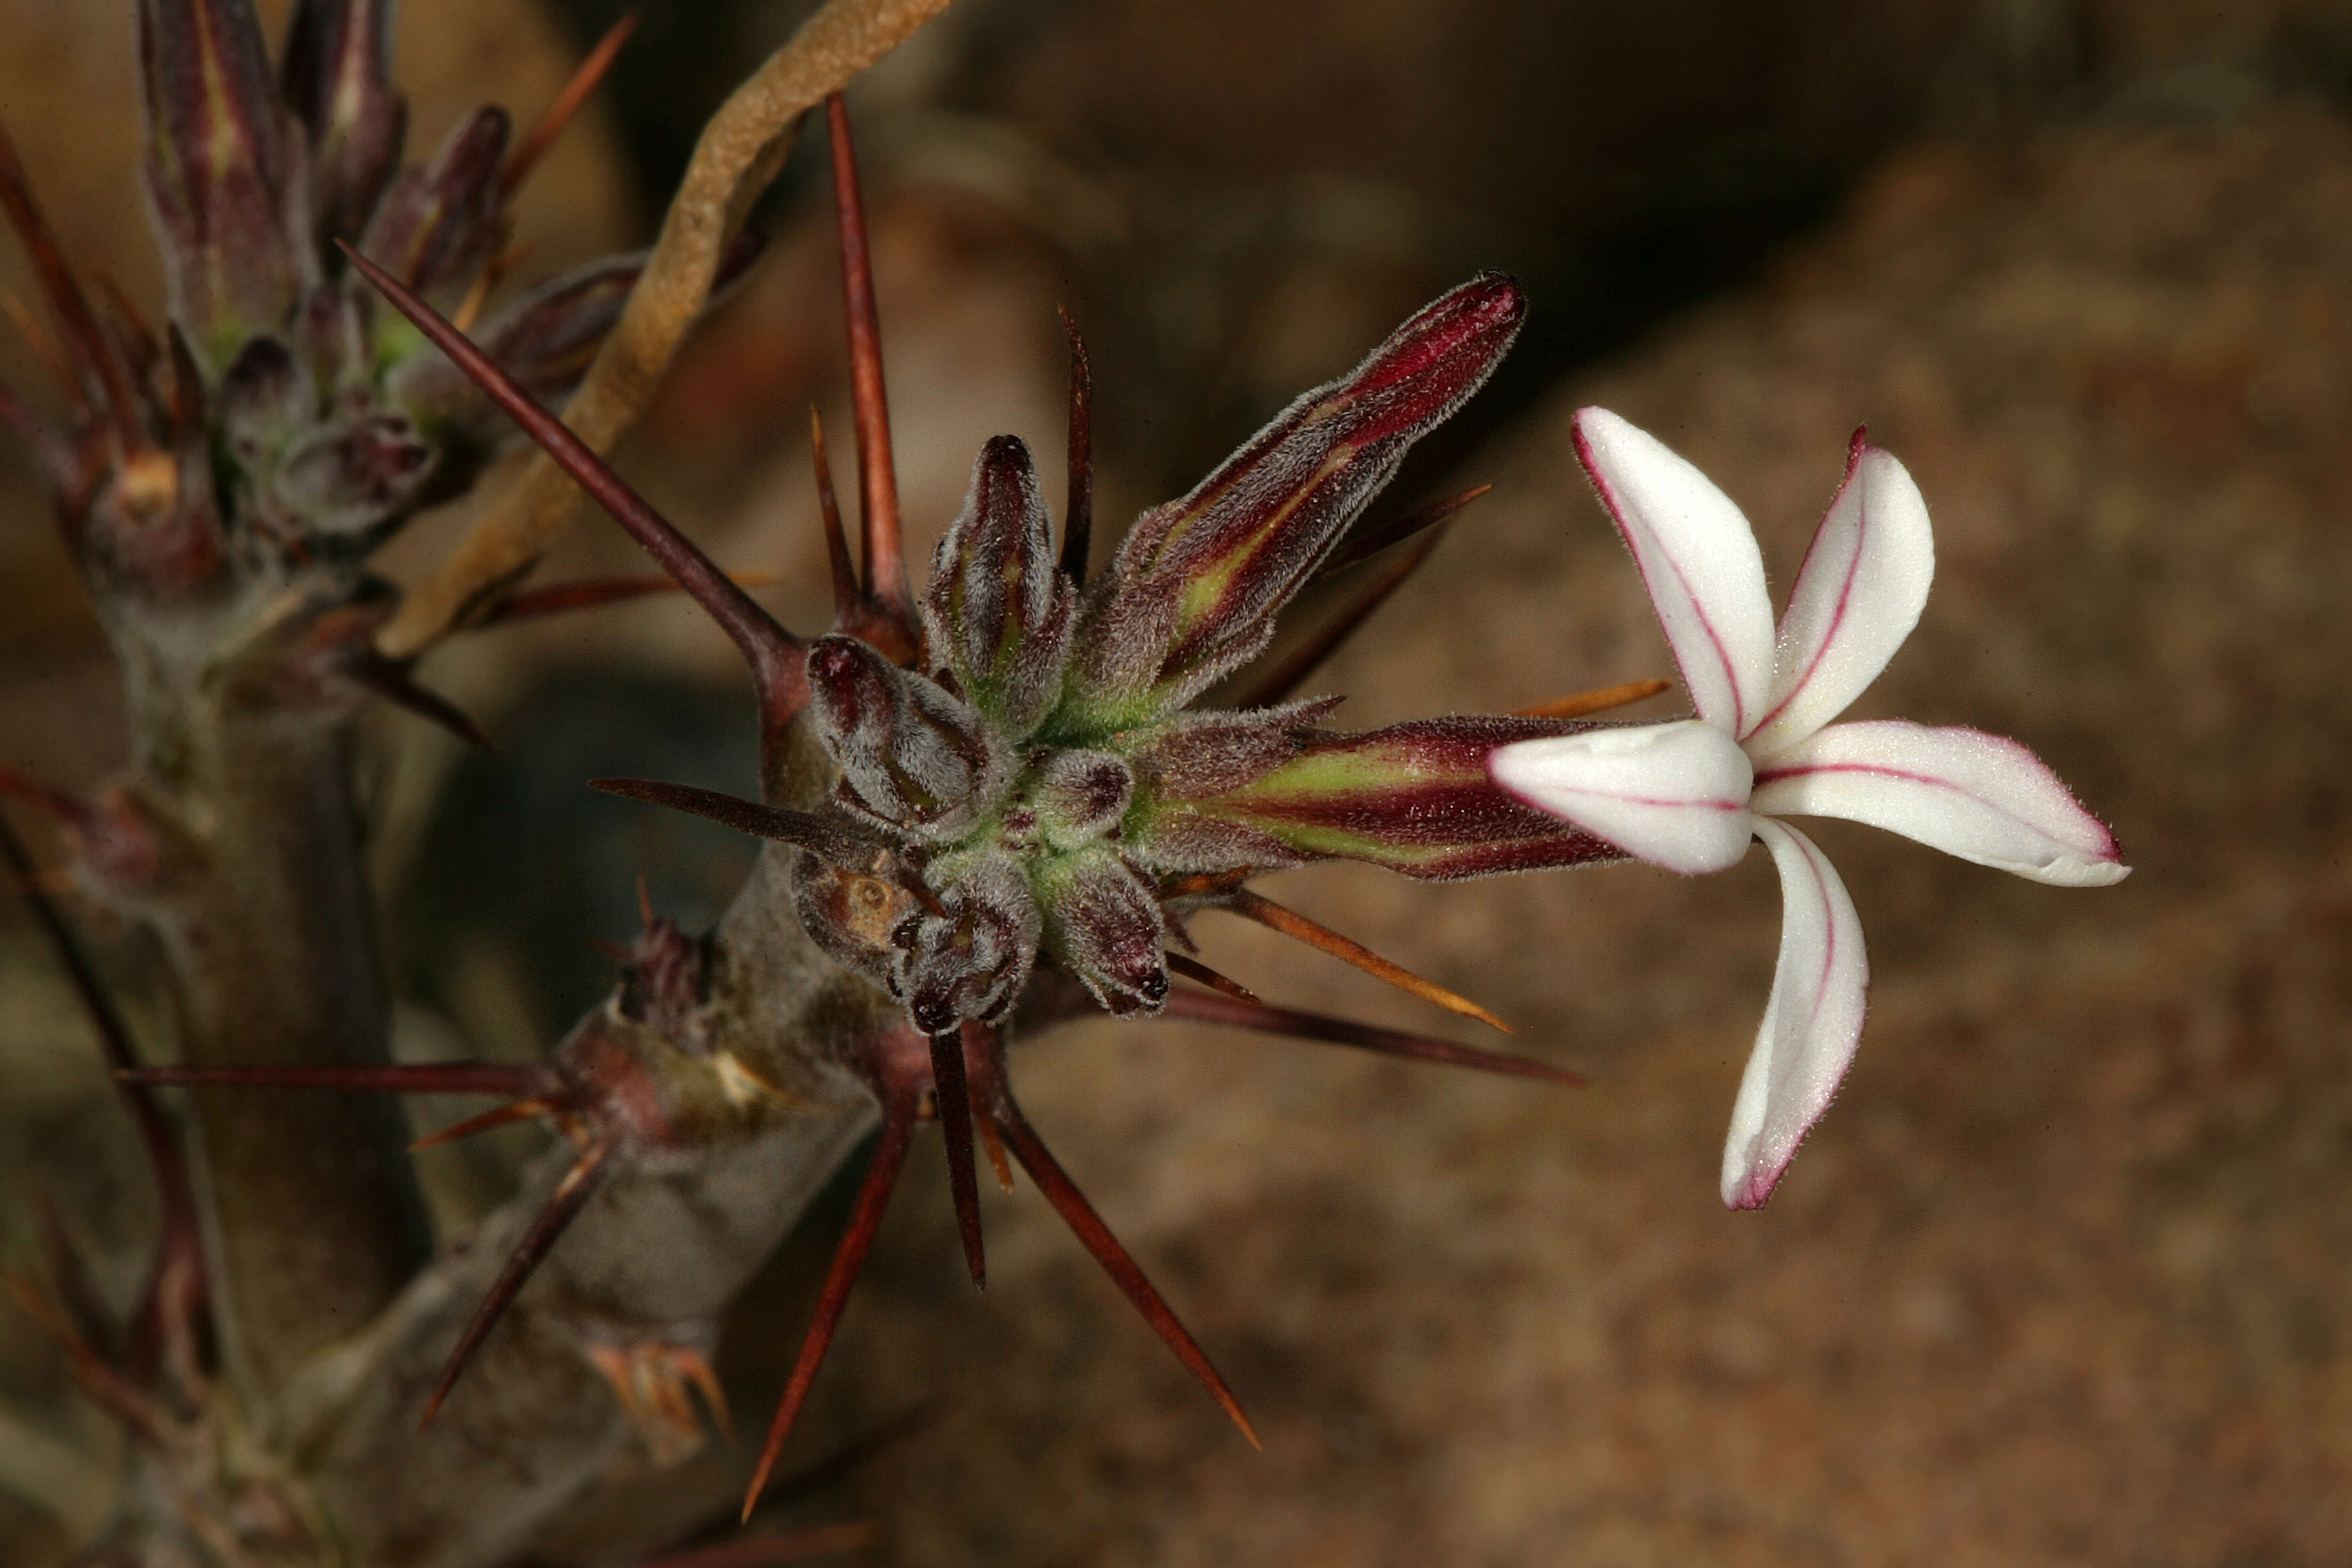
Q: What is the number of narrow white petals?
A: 5